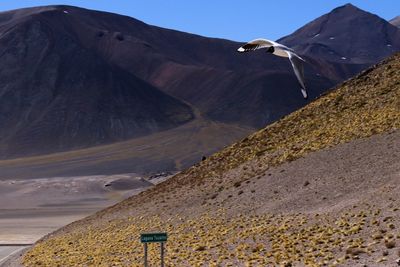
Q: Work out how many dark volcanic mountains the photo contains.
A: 2